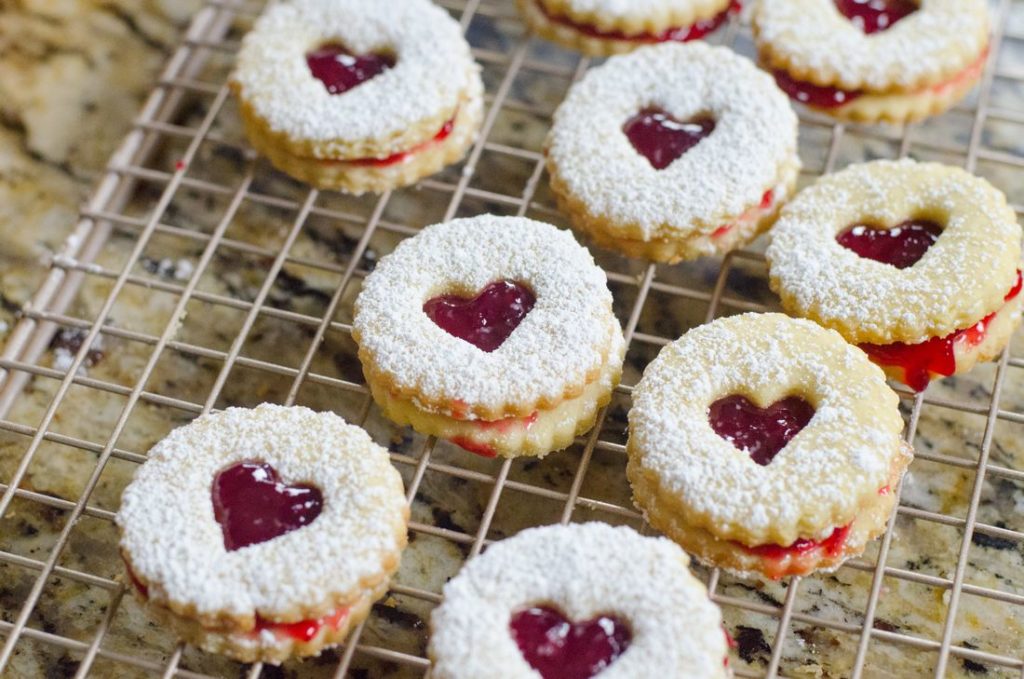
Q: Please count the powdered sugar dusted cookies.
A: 9